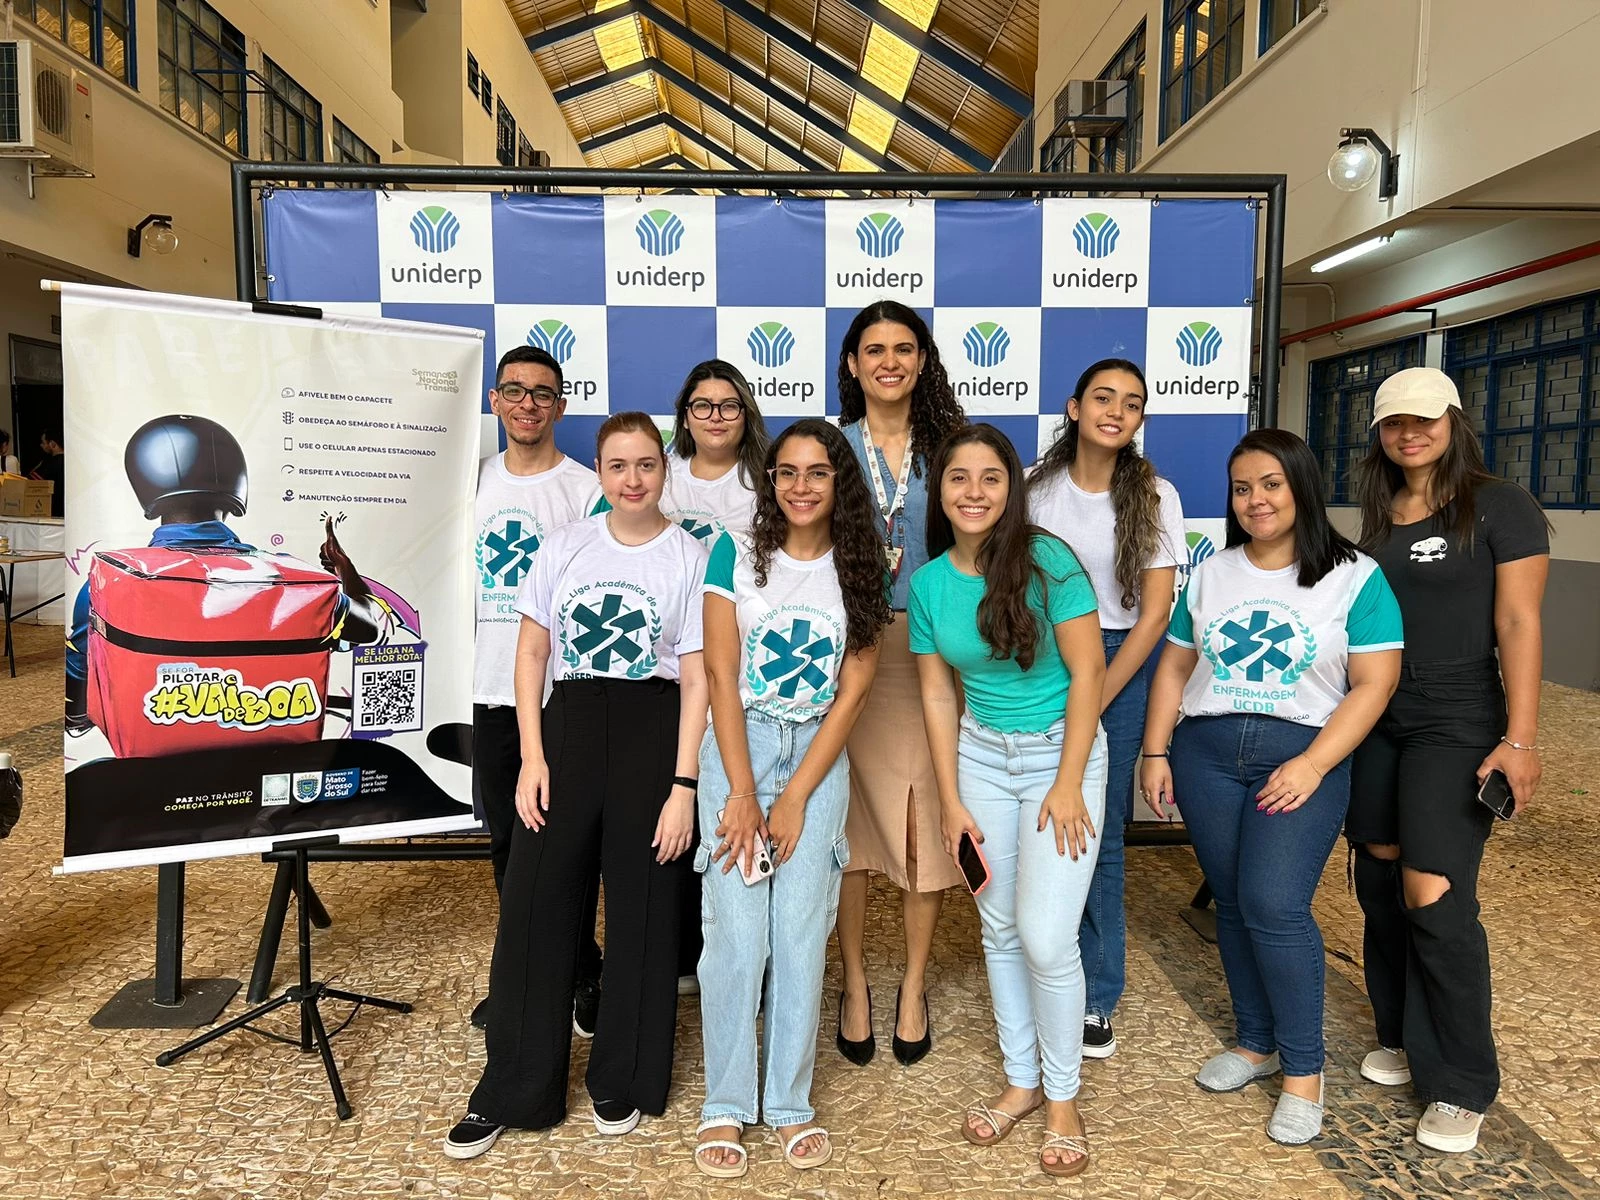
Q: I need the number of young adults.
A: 9